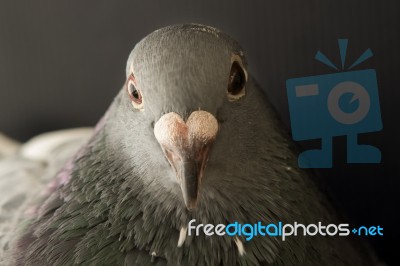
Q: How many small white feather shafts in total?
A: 2